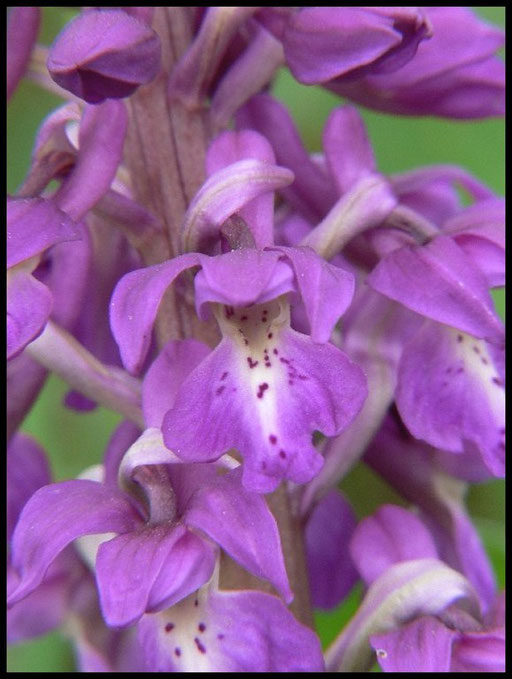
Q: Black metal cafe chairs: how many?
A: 0